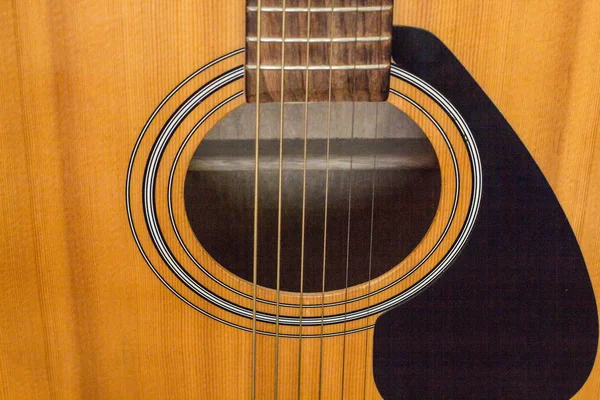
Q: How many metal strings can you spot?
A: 6